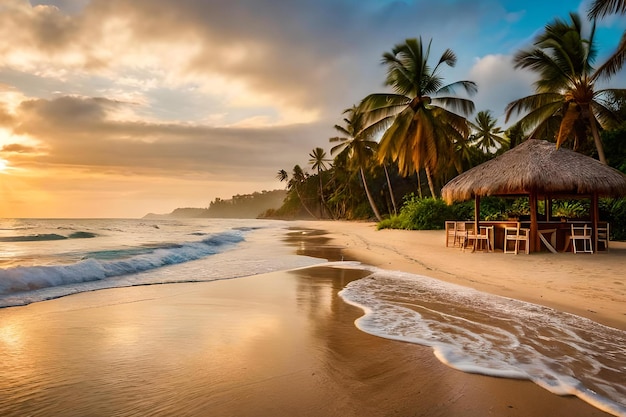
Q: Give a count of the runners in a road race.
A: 0